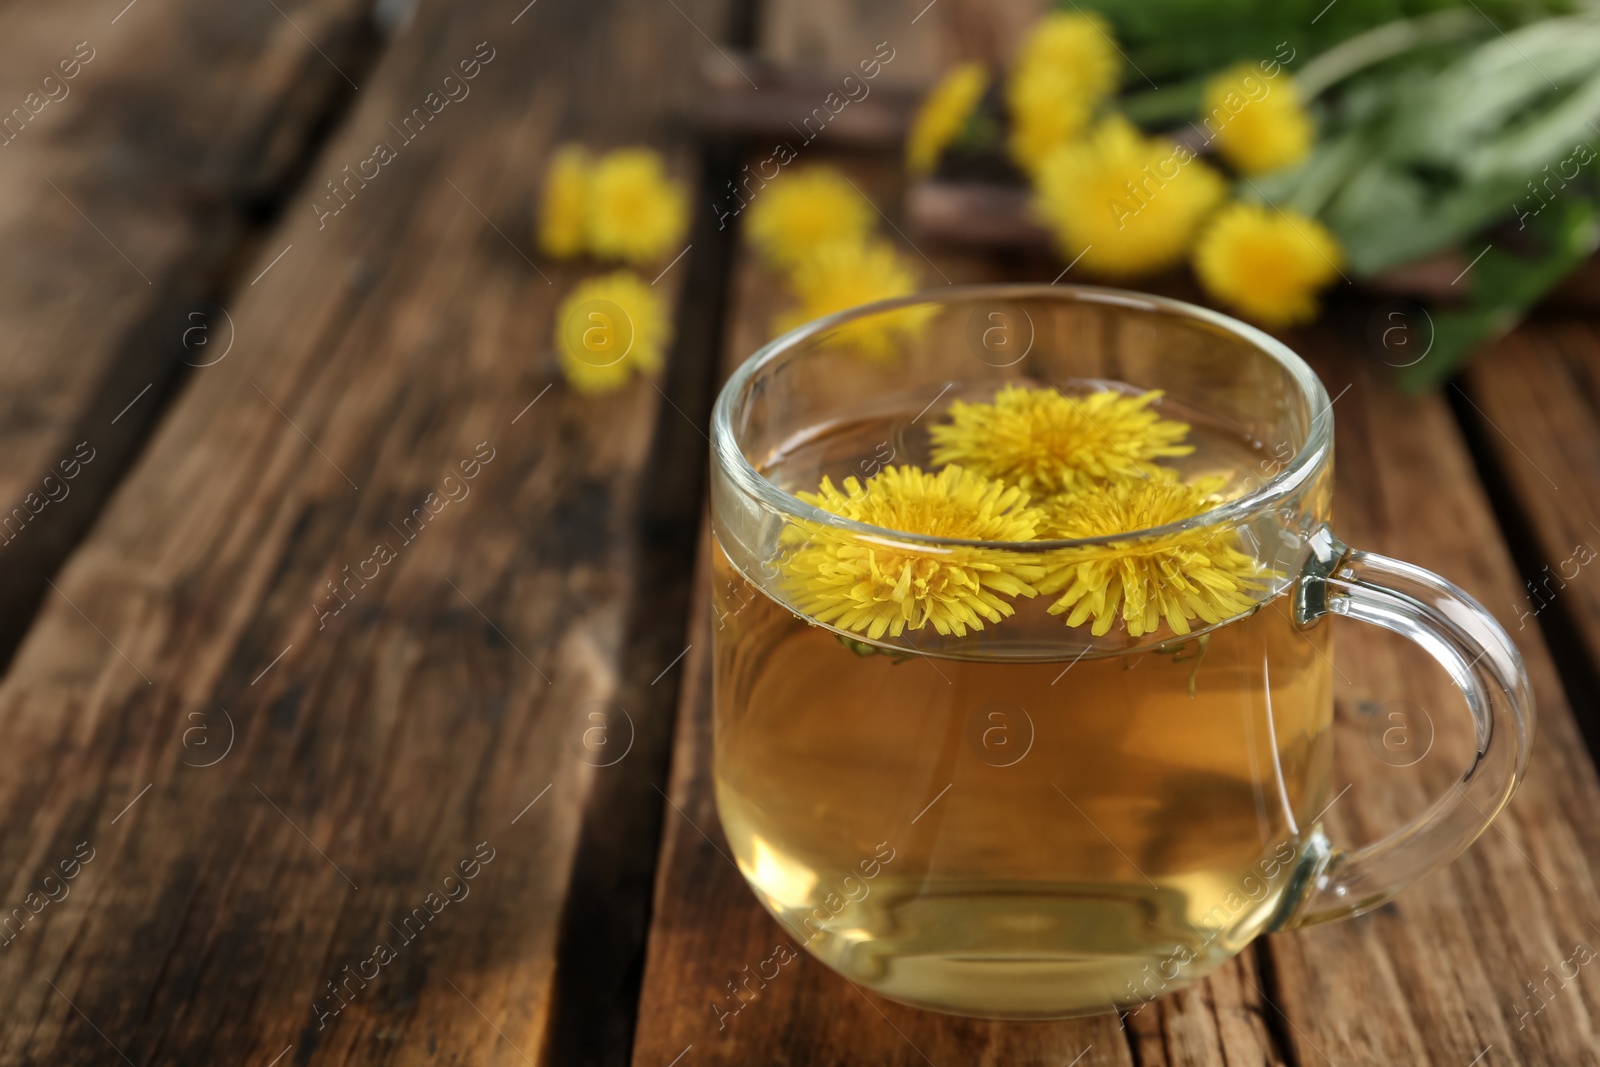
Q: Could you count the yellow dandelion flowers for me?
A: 14